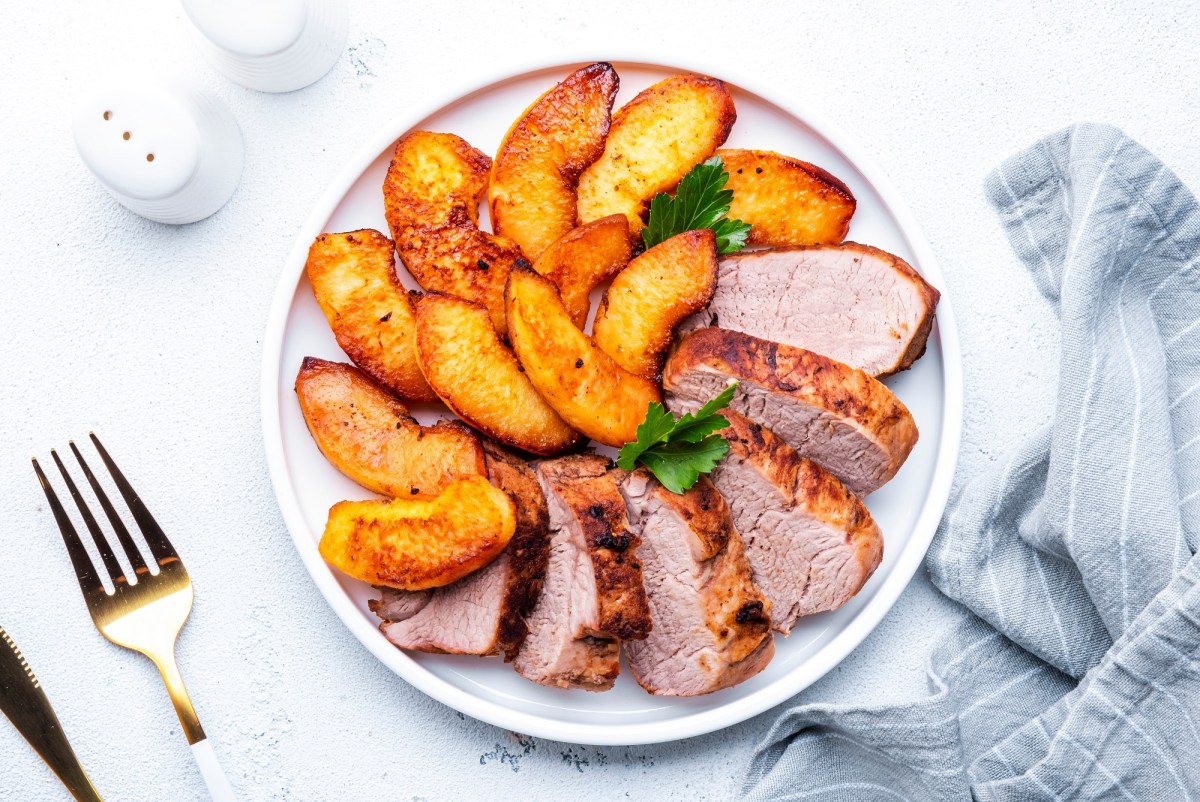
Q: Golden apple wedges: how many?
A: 11